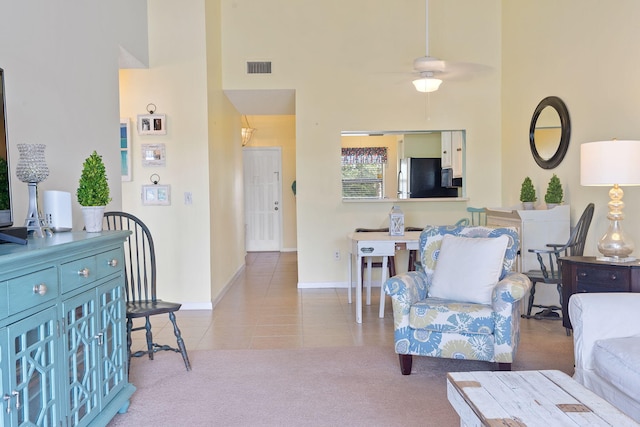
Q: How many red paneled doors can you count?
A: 0